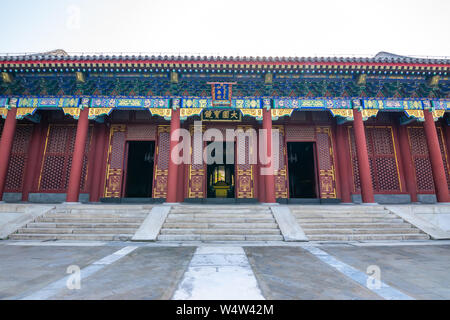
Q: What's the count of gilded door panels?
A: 6